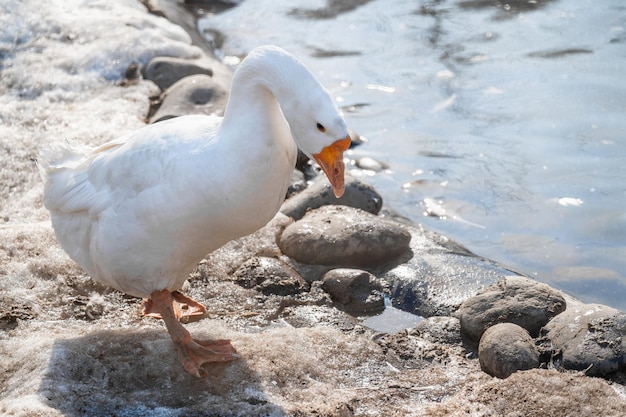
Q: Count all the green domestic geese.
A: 0